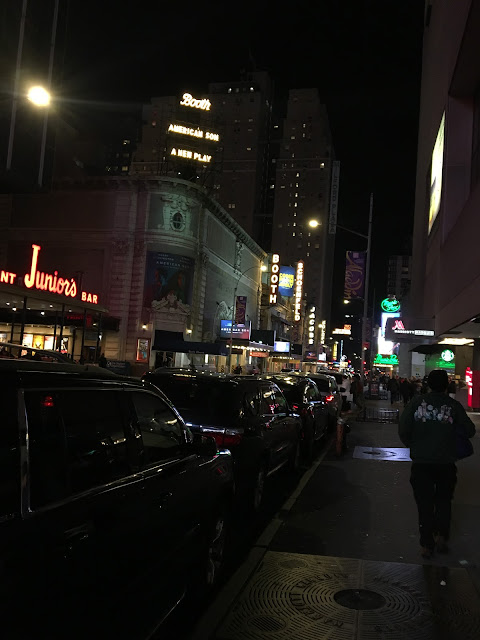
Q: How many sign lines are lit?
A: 3